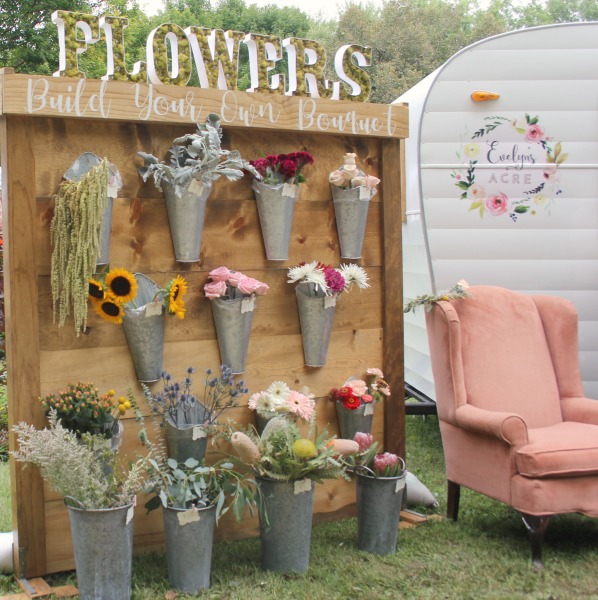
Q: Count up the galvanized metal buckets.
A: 15